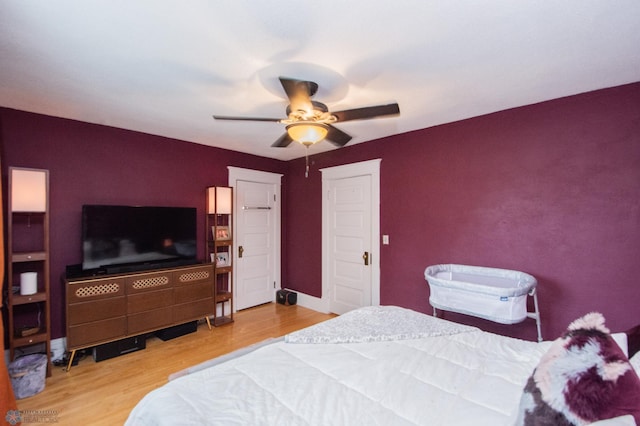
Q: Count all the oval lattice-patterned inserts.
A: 3